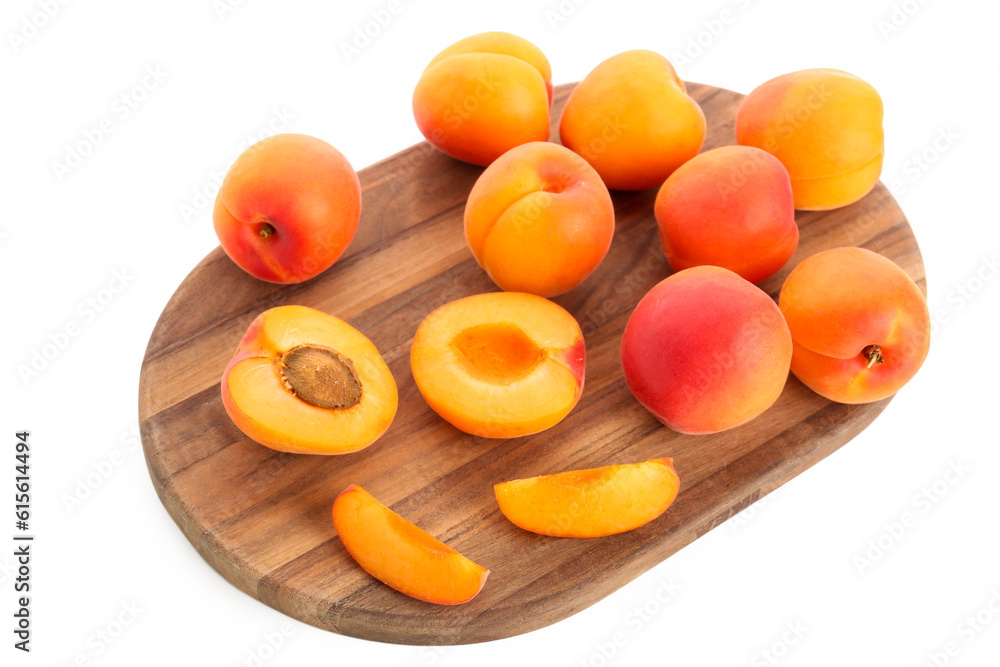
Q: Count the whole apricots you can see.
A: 8